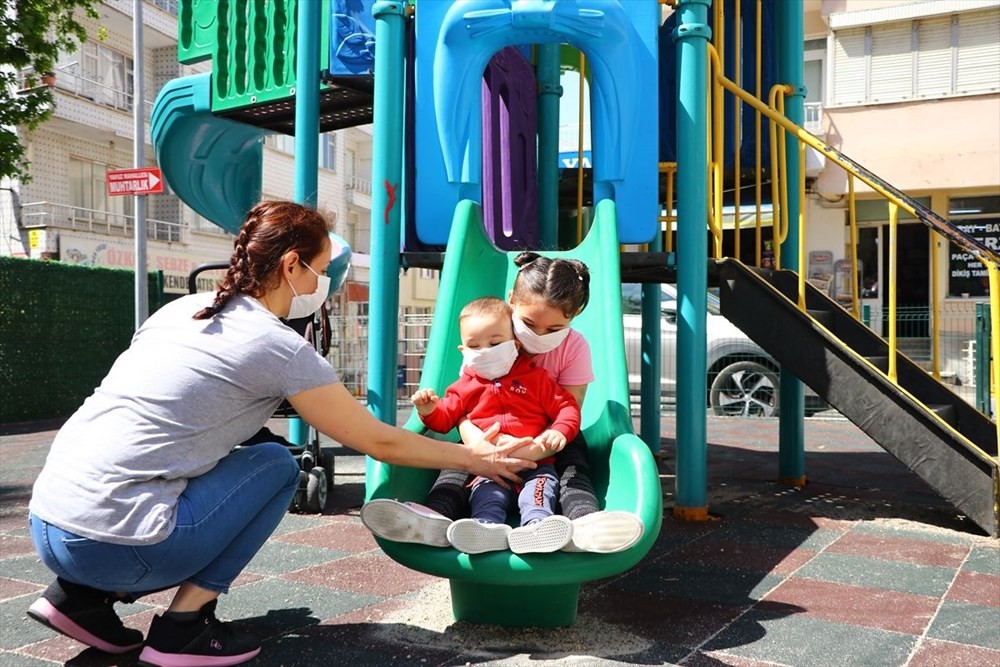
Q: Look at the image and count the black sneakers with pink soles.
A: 2